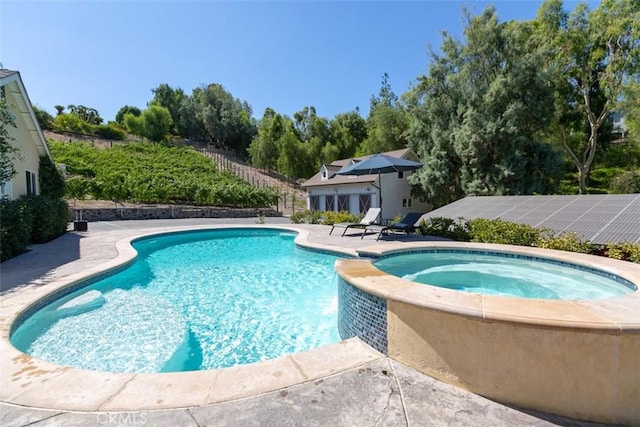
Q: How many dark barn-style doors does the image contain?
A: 4